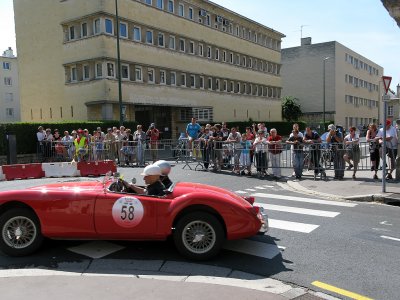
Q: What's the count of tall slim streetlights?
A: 2